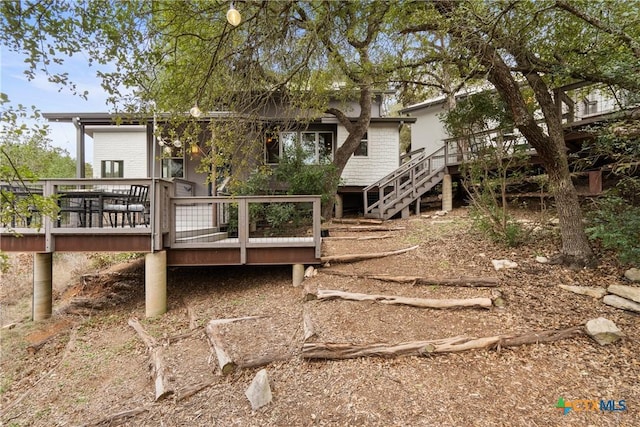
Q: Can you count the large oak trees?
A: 2